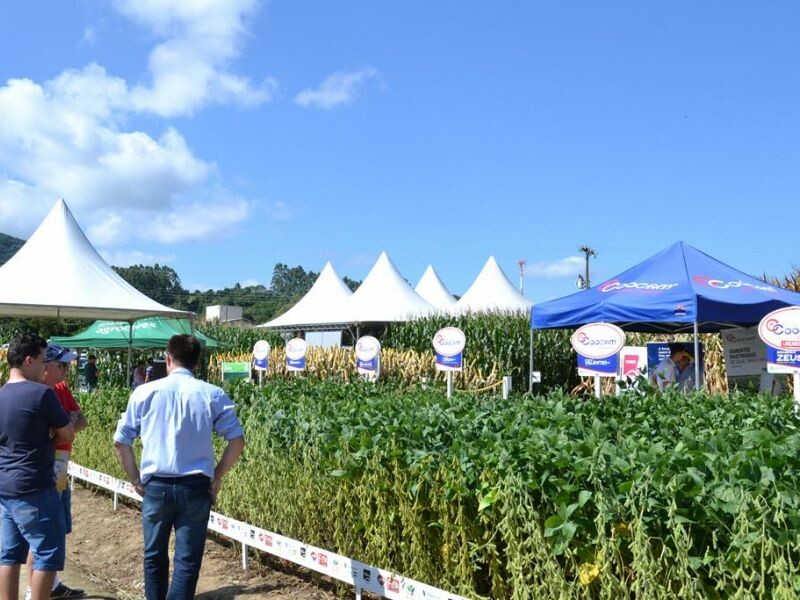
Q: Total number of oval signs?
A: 6